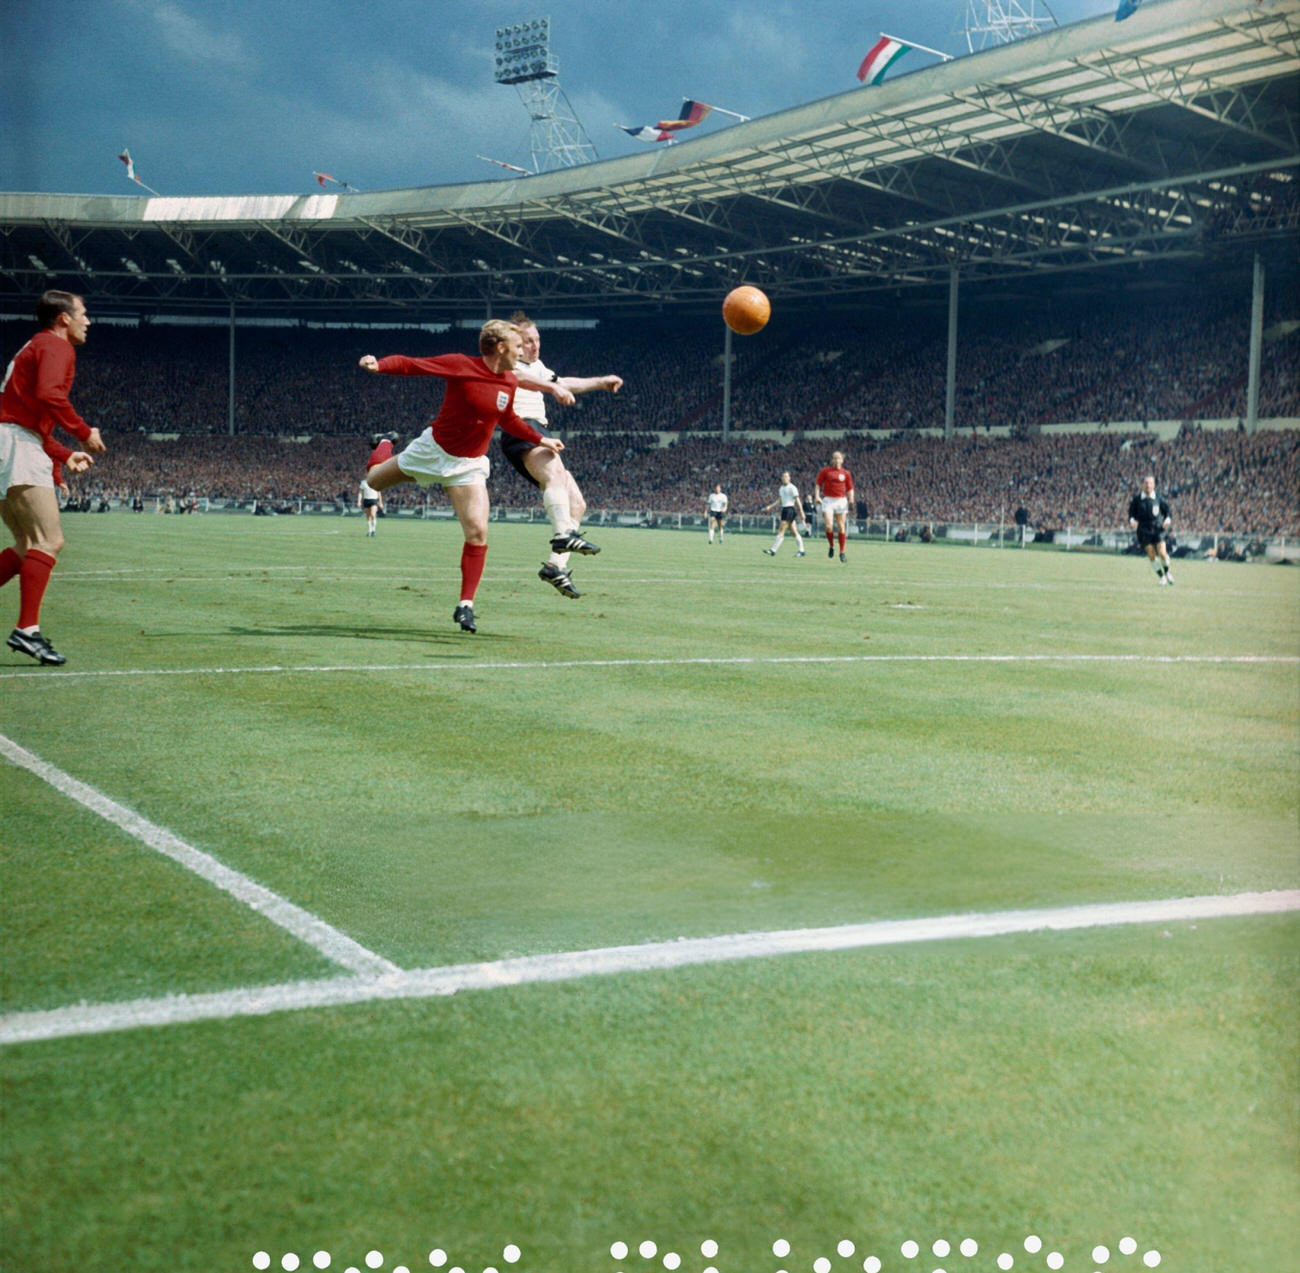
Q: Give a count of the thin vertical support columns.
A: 4